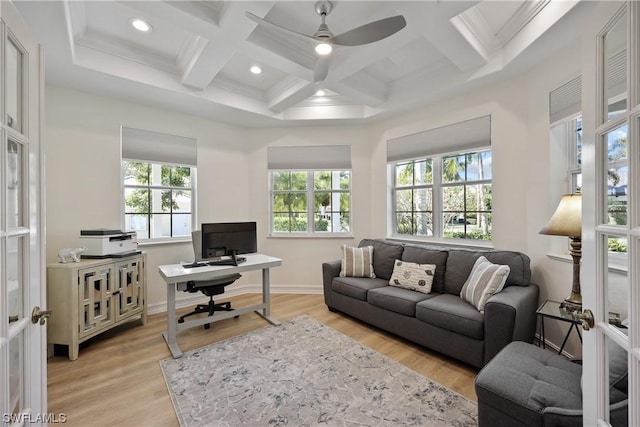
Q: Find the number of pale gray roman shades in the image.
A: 4